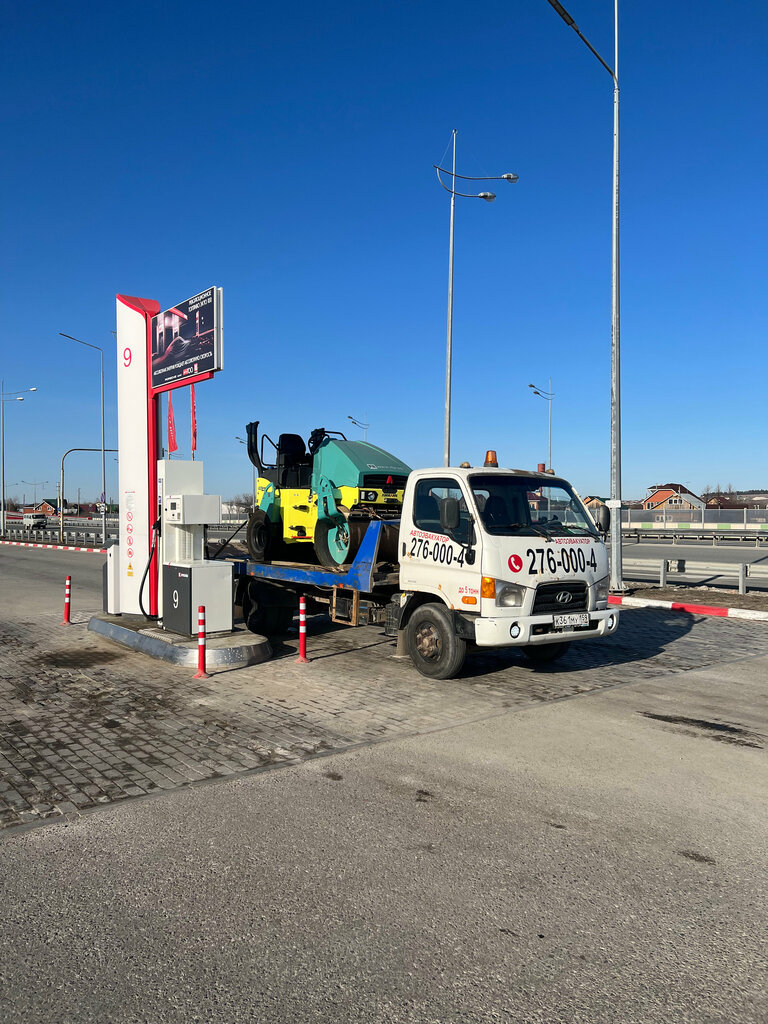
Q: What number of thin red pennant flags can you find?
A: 2